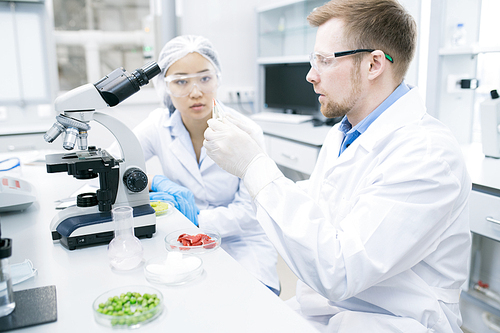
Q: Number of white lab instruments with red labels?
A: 1